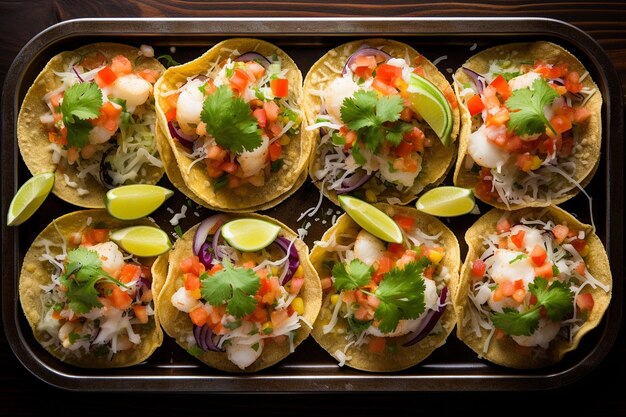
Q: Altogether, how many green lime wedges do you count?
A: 7